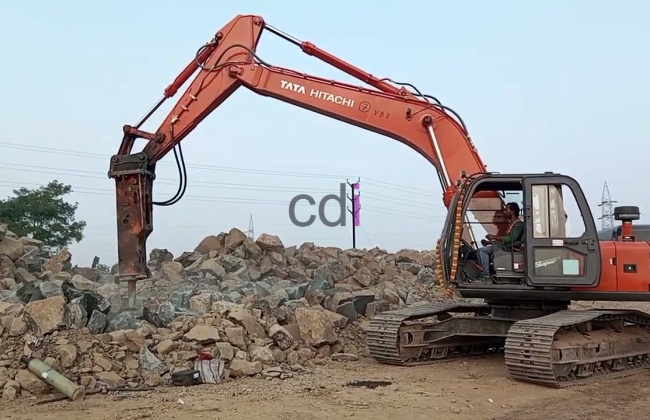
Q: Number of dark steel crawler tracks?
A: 2